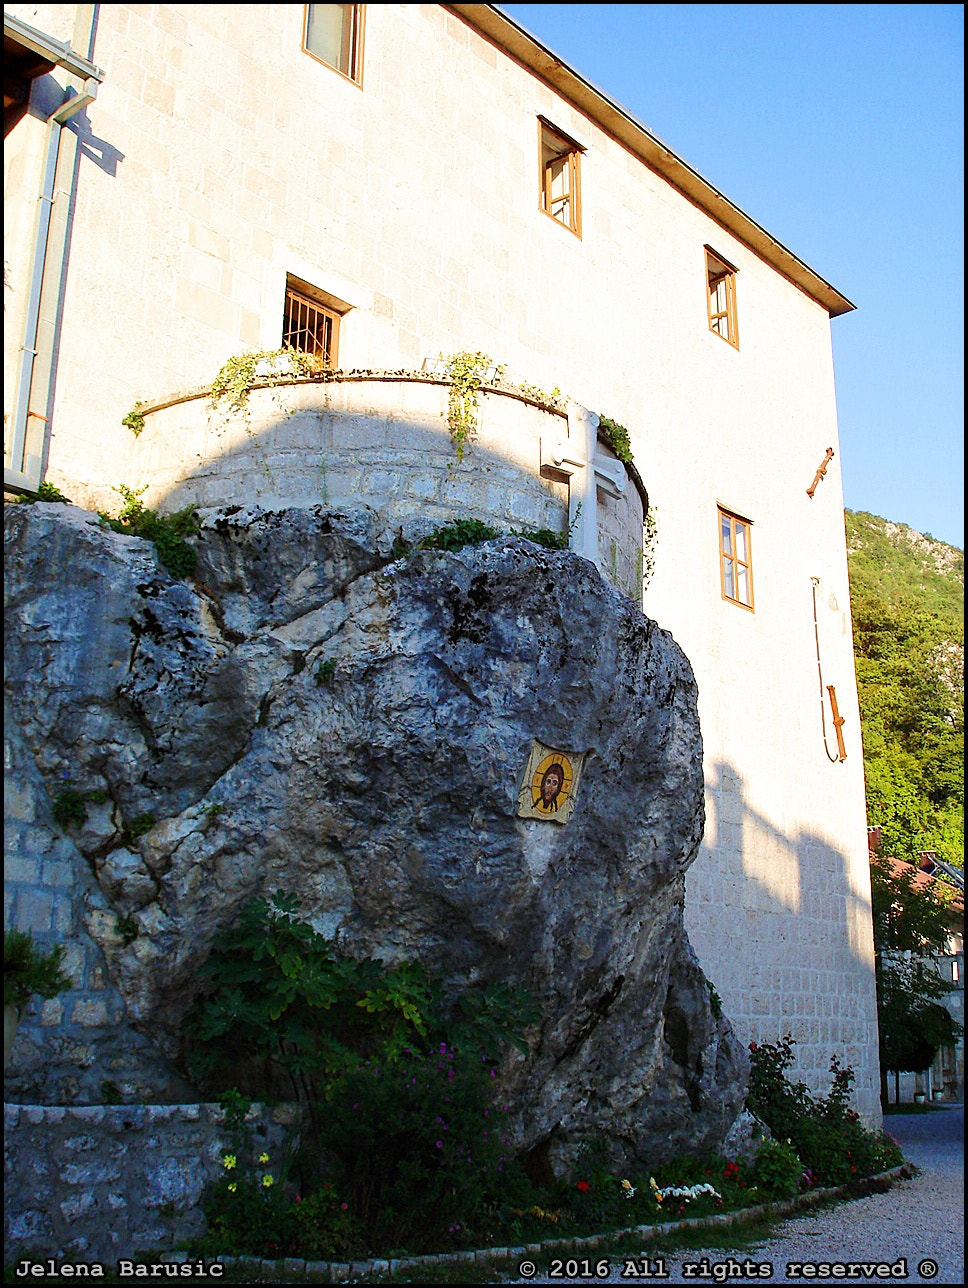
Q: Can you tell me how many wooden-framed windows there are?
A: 5